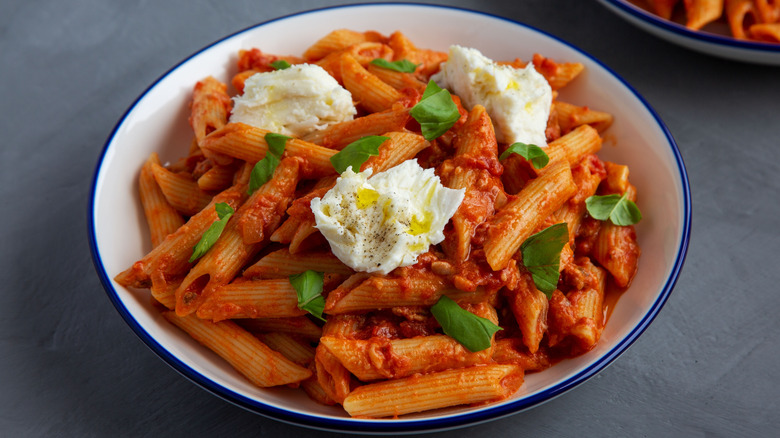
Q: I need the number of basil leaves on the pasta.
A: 11